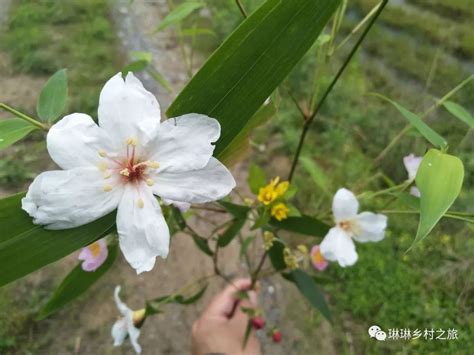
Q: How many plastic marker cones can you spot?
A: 0